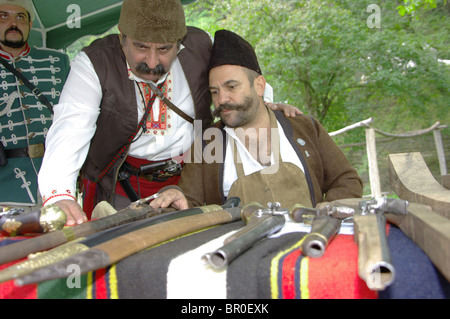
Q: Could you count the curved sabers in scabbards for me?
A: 2